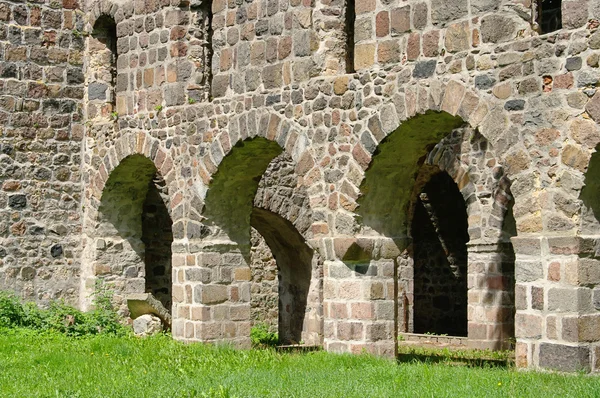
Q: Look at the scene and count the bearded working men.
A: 0